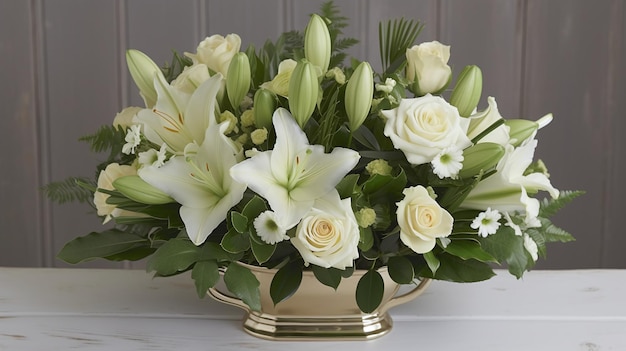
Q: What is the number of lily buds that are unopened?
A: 10